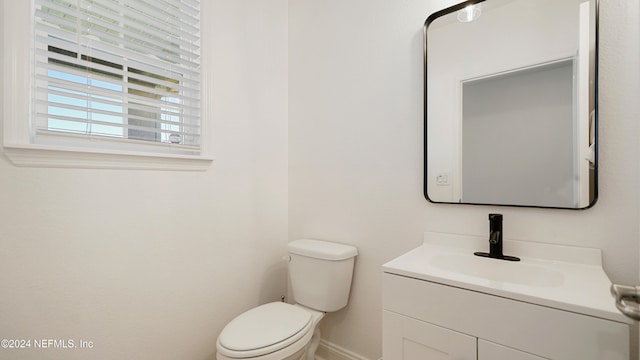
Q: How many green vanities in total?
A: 0